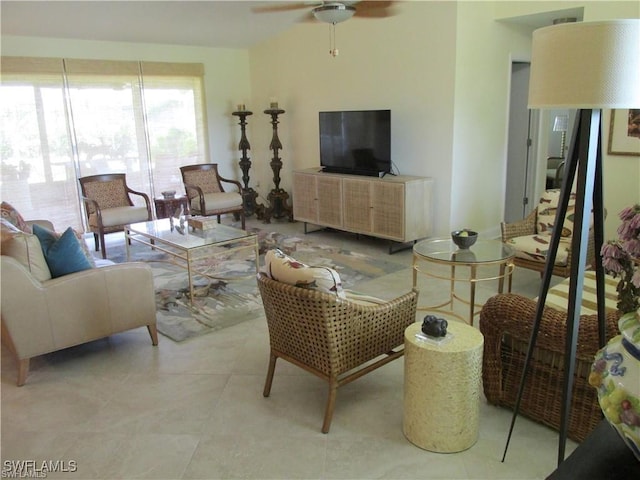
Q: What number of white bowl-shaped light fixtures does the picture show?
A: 1